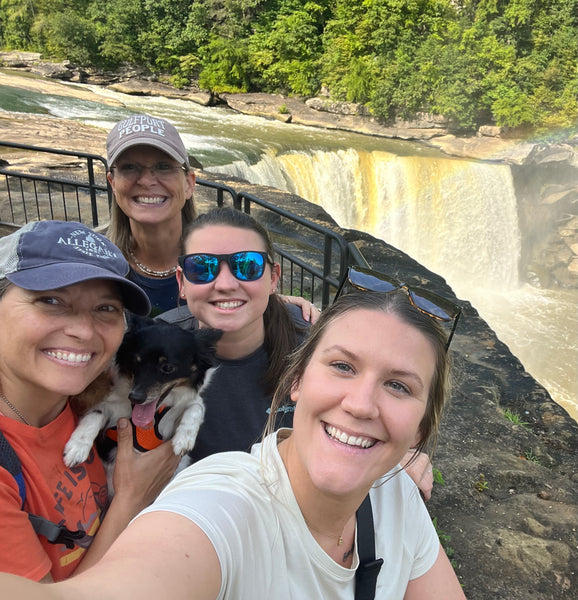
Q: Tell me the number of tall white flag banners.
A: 0